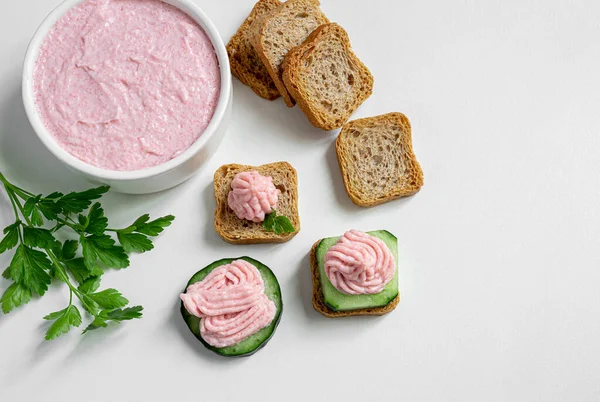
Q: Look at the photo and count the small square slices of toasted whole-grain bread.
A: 6